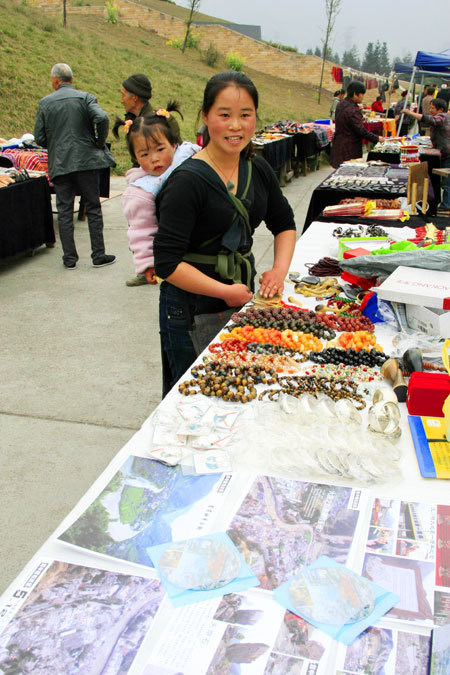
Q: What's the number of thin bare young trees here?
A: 3